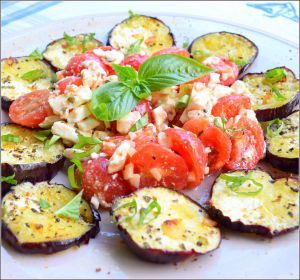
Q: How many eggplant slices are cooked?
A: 10